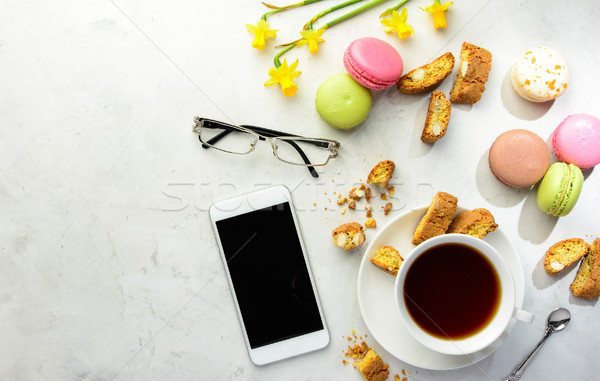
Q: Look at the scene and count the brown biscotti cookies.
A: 11